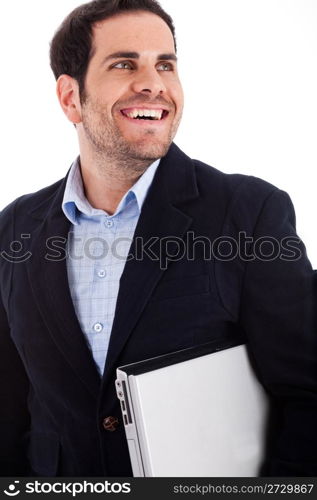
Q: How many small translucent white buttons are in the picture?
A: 3